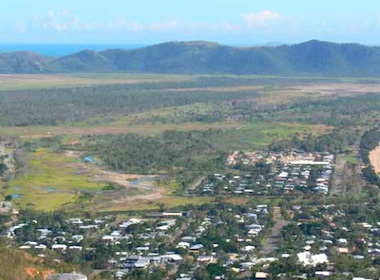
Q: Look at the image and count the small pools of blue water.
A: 5